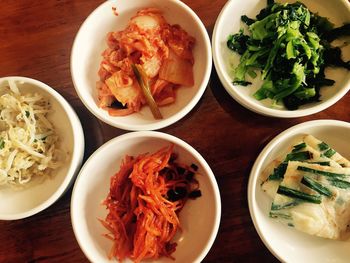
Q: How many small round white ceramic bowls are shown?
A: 5